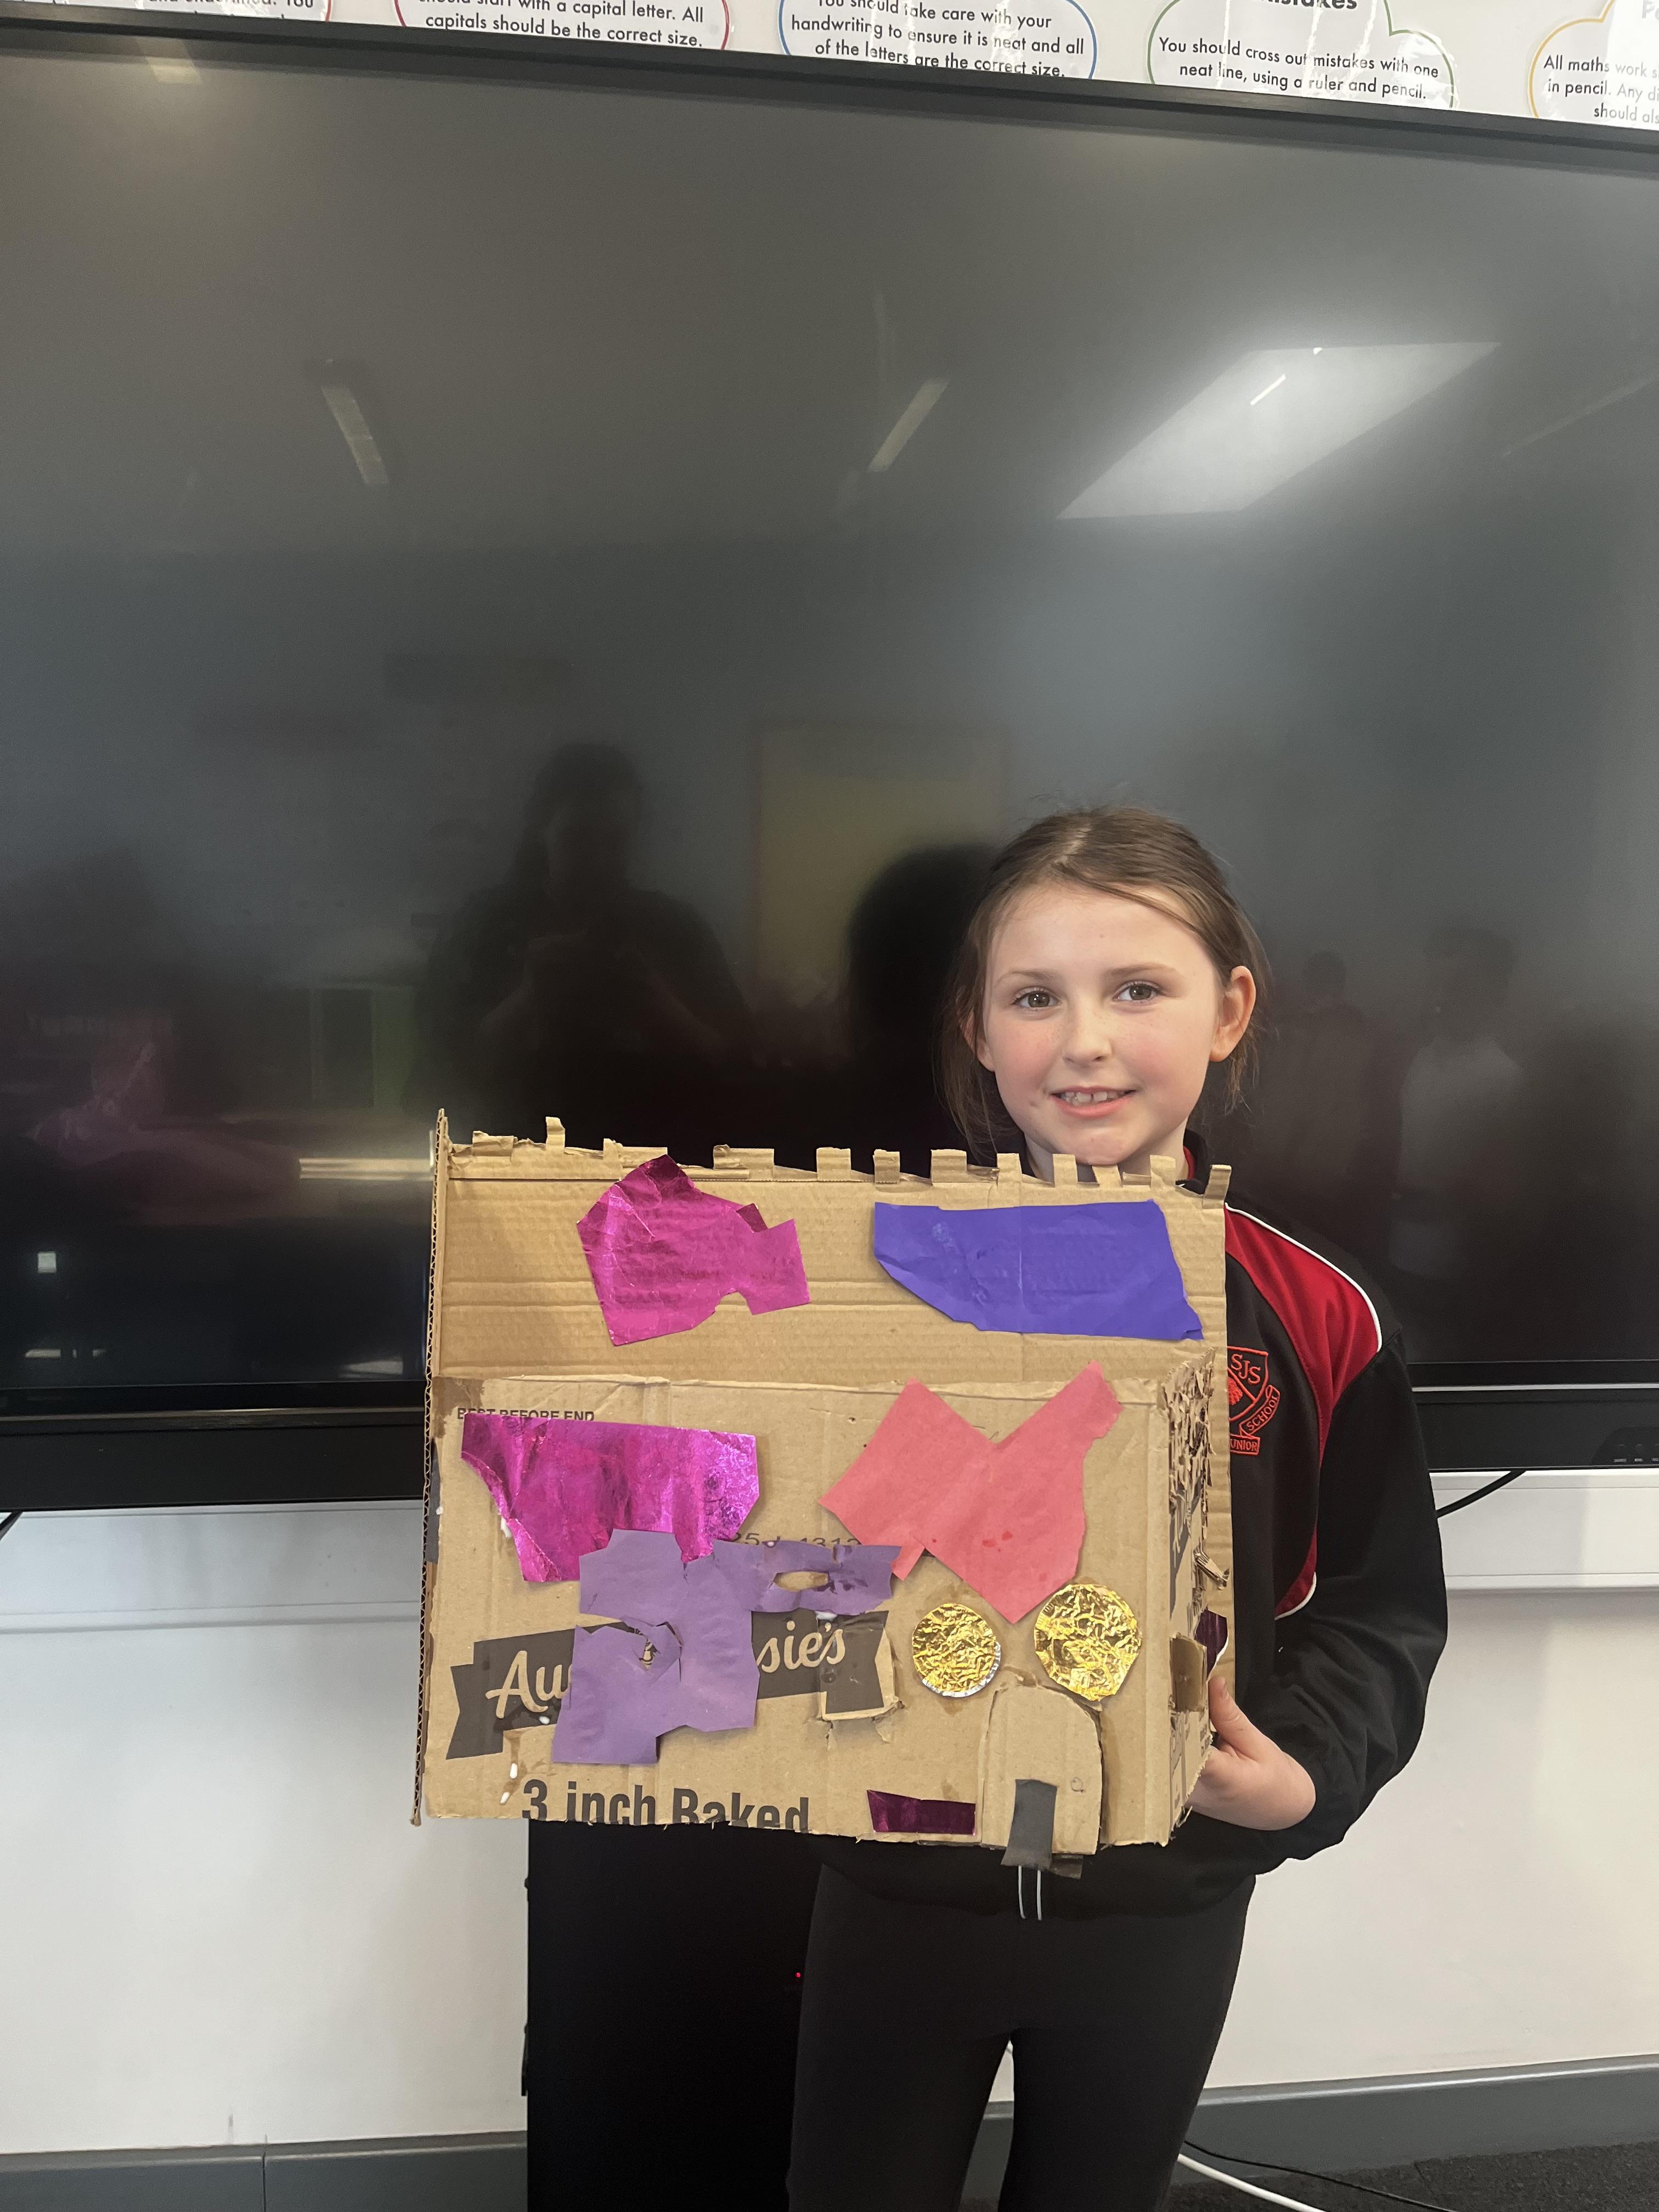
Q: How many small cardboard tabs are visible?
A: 12